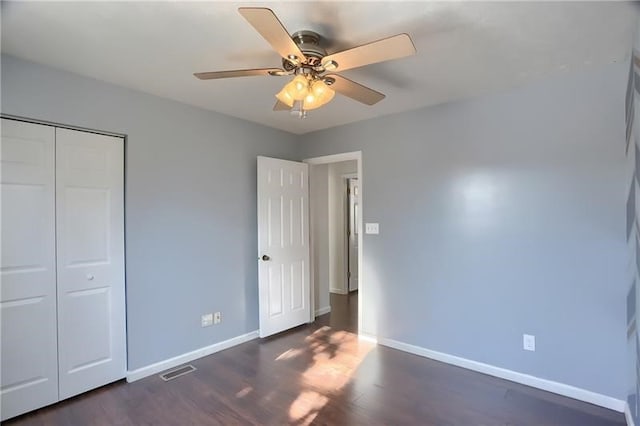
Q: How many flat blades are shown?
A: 5